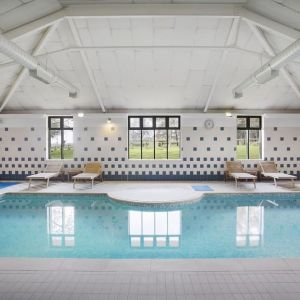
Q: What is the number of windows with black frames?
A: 3